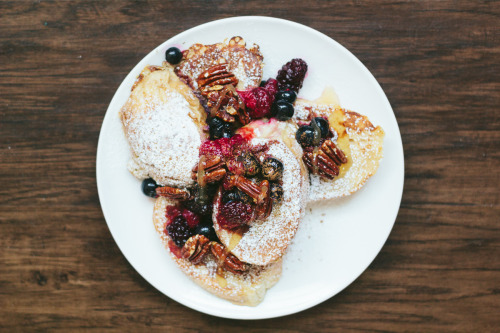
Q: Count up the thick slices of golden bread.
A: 5